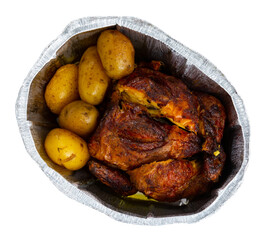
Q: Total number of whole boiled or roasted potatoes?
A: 5